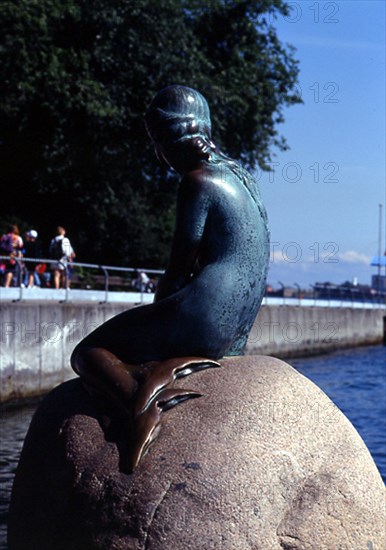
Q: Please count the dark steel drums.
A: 0